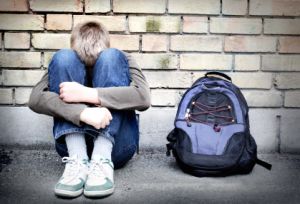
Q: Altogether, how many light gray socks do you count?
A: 2